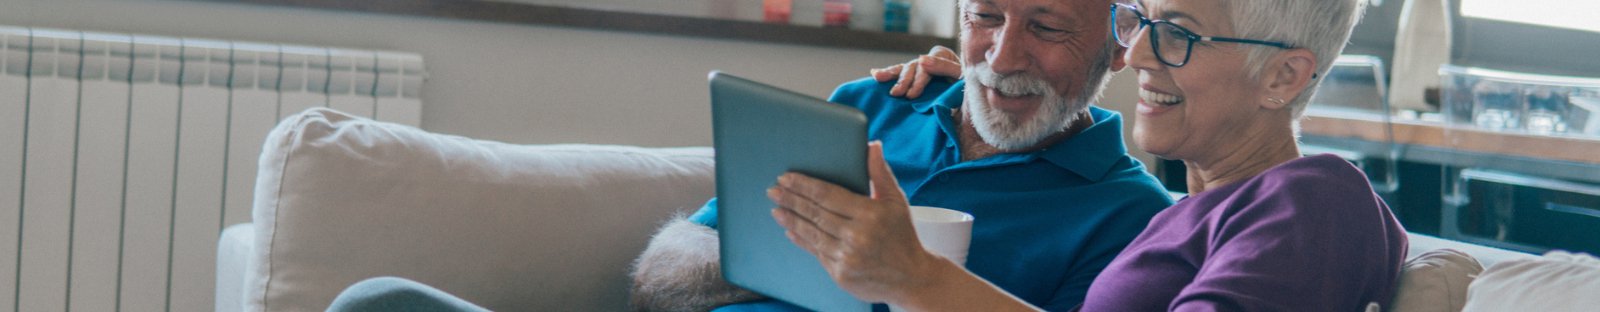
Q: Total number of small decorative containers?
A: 3